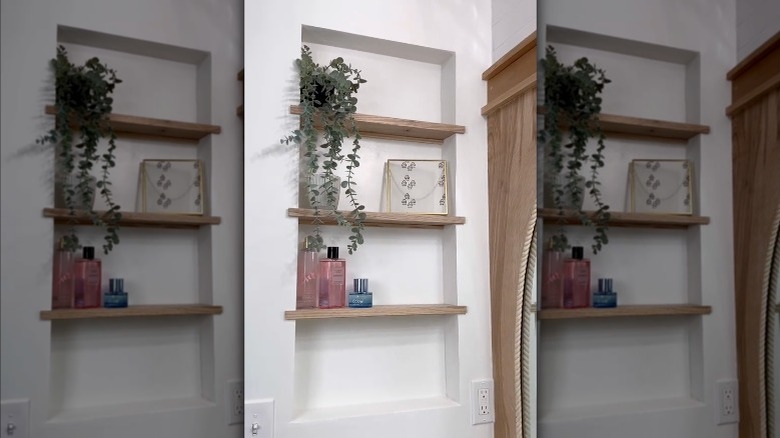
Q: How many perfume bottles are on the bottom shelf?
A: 3